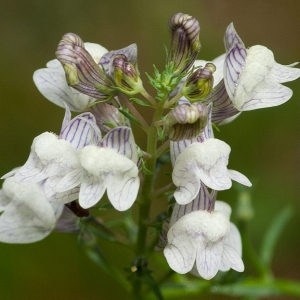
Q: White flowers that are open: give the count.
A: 7